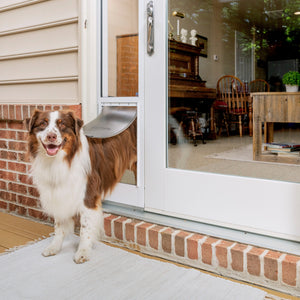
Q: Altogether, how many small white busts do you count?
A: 2